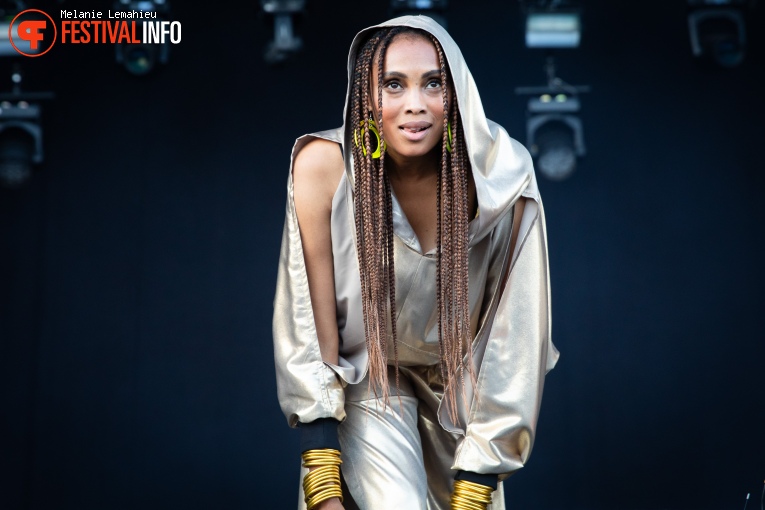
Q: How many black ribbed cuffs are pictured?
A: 2